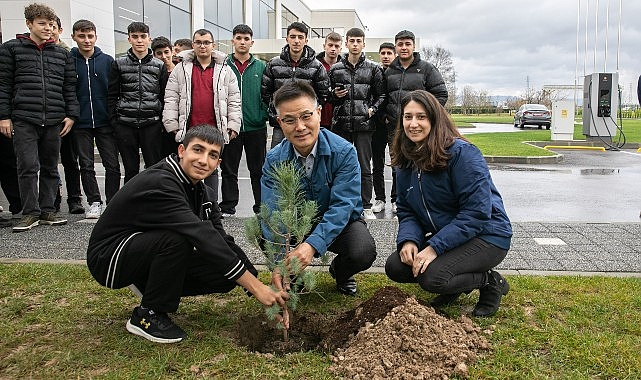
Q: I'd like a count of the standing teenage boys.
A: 13